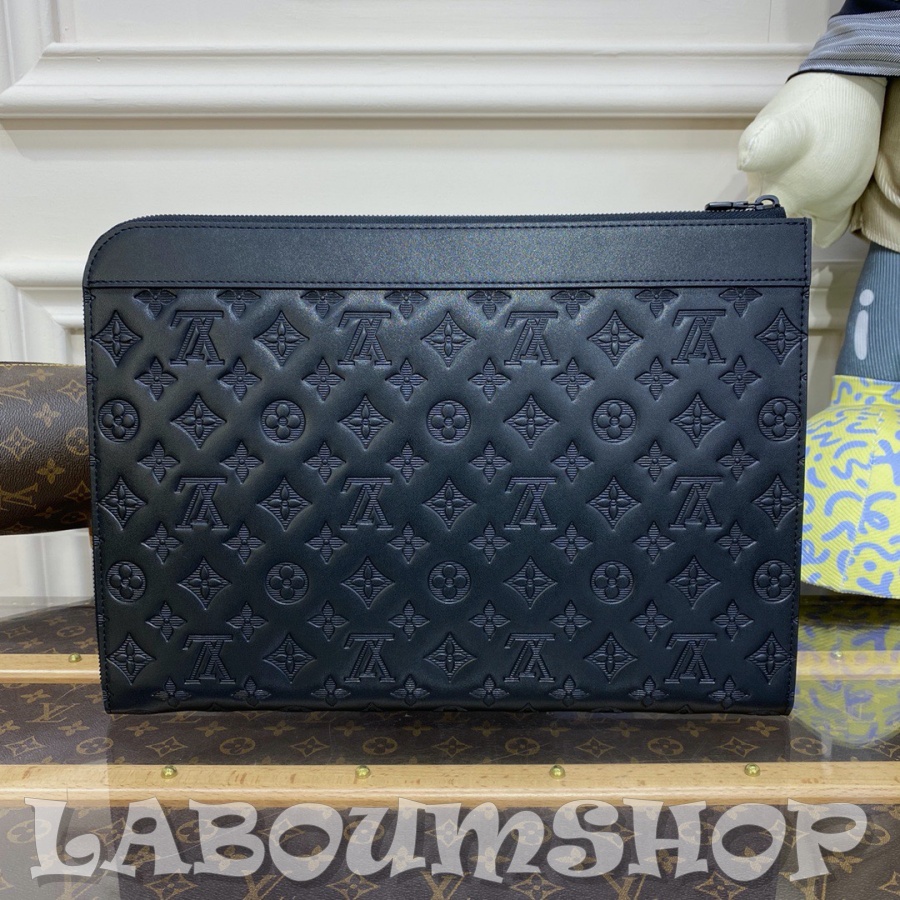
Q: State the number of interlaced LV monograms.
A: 12